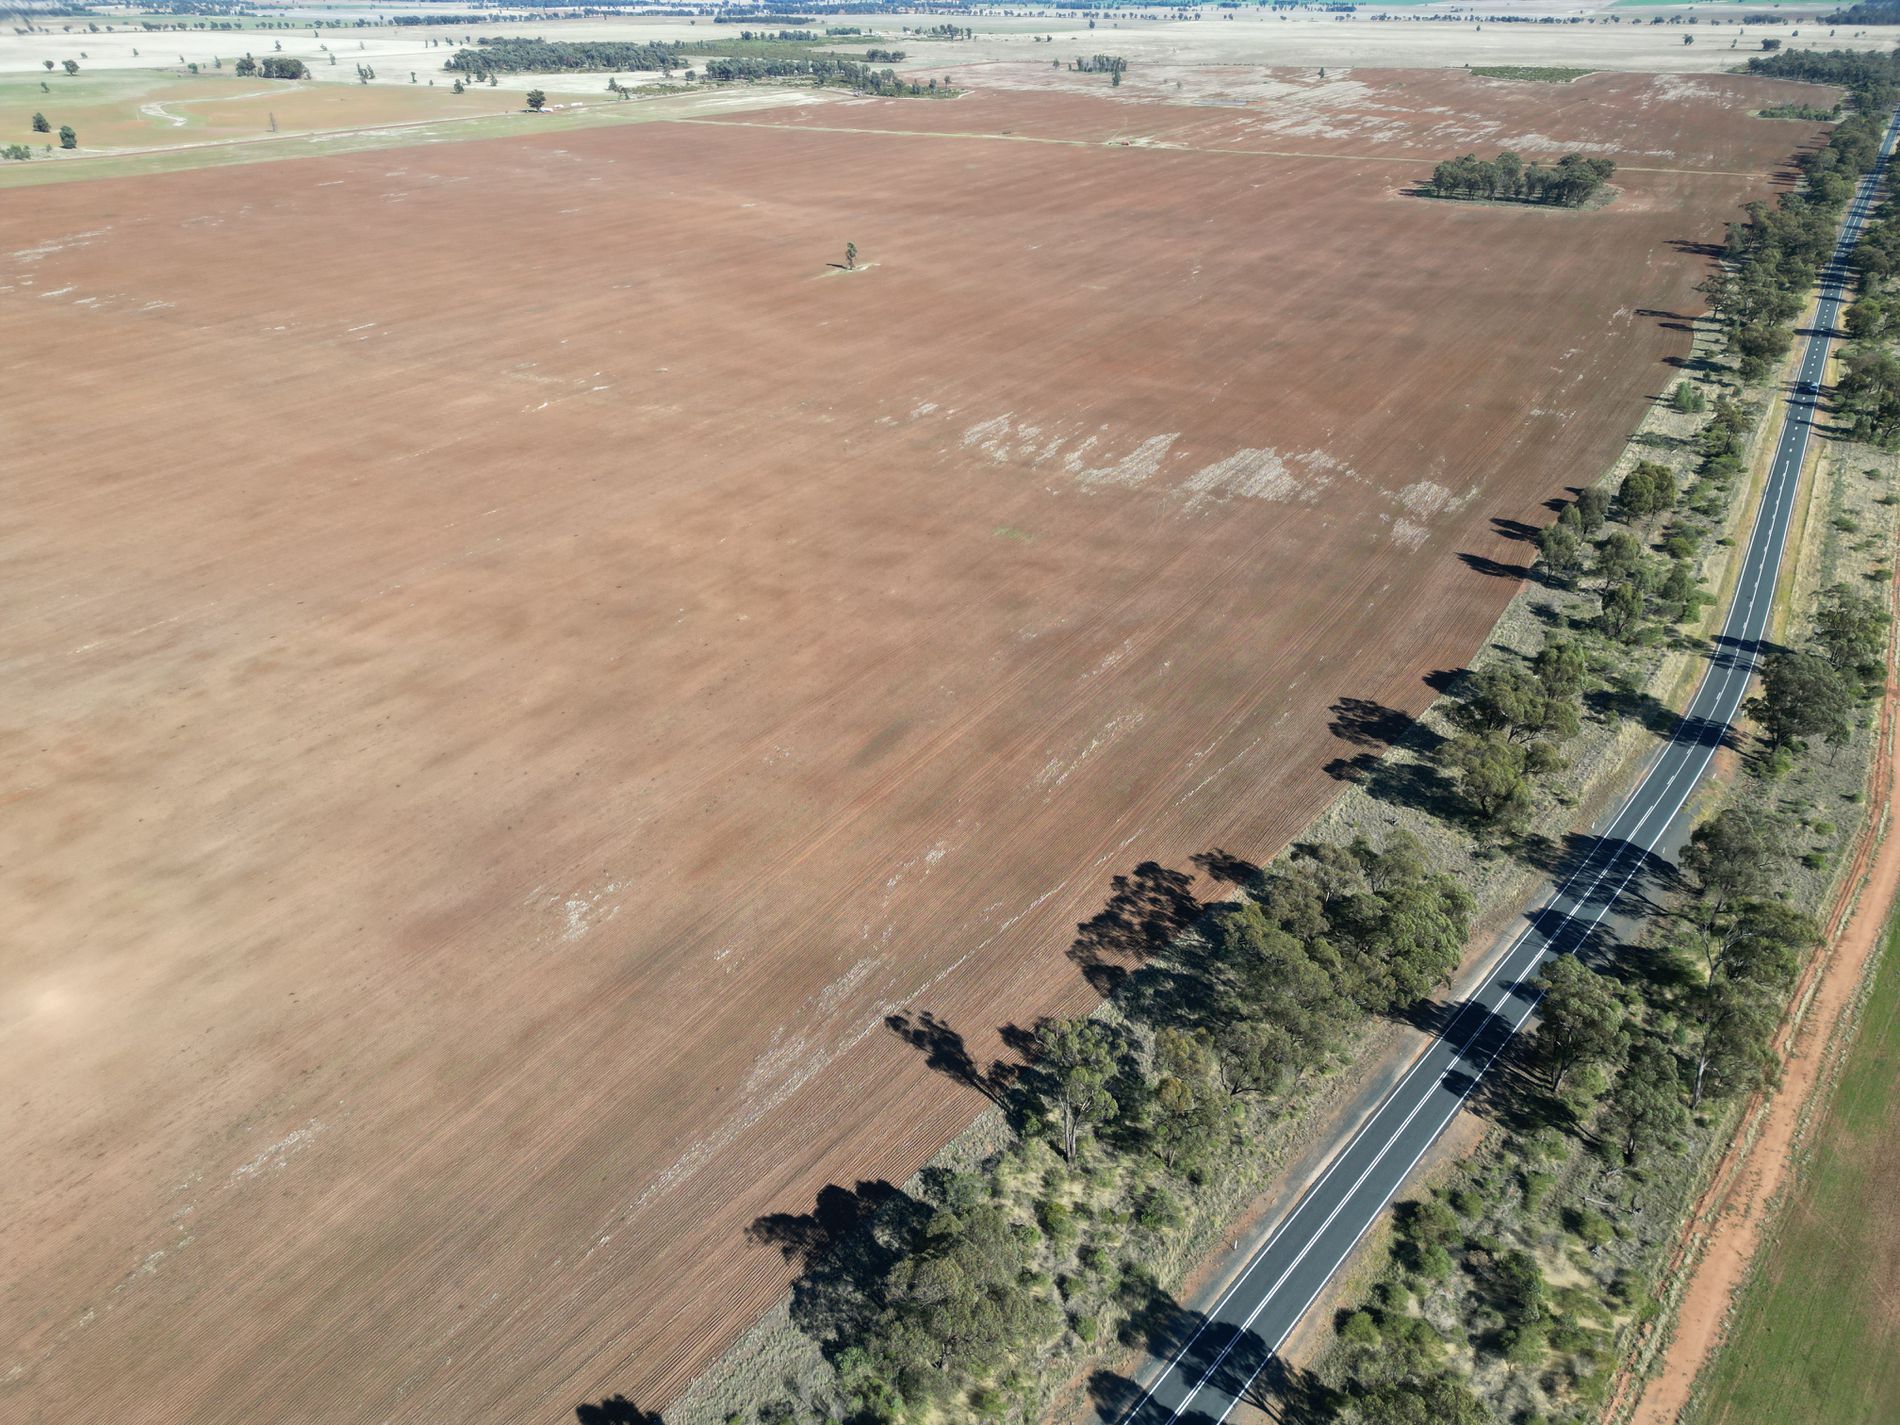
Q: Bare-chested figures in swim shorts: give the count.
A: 0